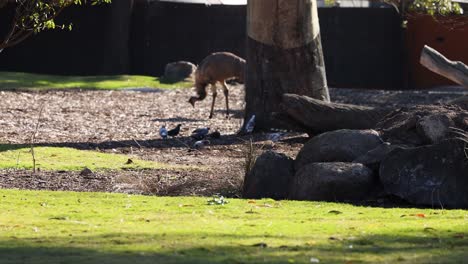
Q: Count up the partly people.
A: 0